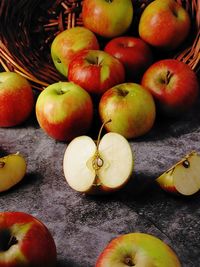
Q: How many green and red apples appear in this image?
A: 11